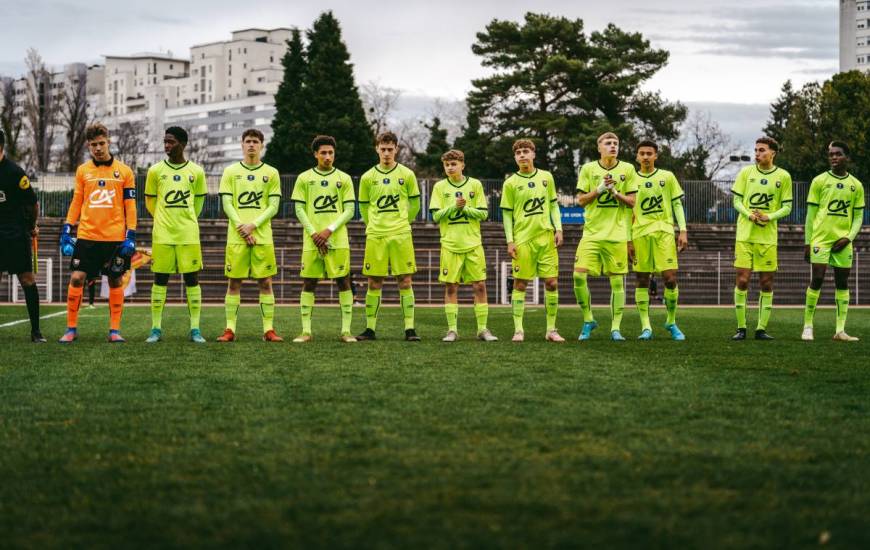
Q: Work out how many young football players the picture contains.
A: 11